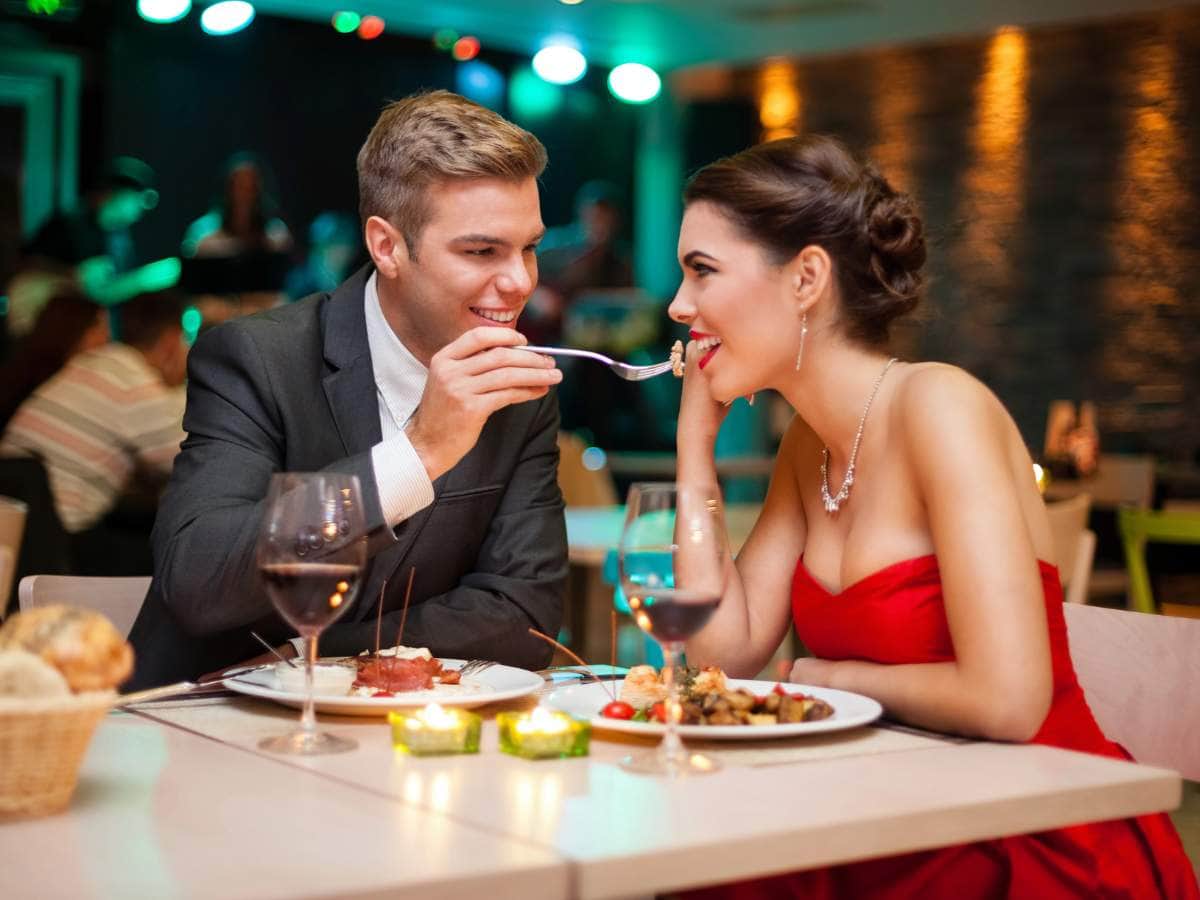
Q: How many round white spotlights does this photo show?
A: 4